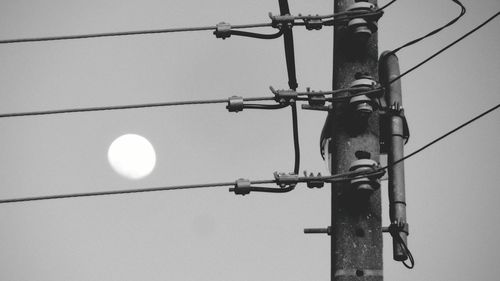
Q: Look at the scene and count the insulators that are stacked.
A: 3